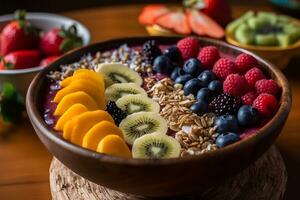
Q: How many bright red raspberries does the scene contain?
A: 9